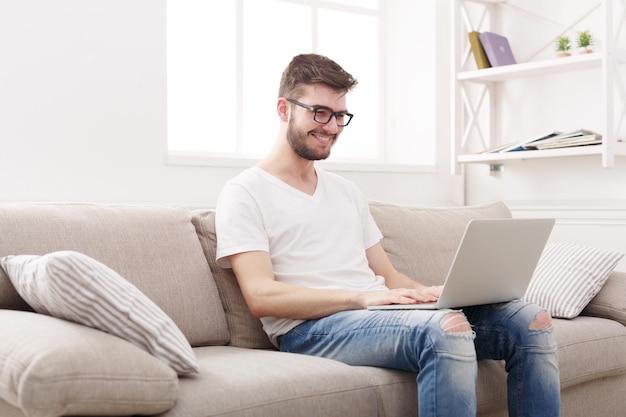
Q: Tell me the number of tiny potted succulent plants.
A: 2